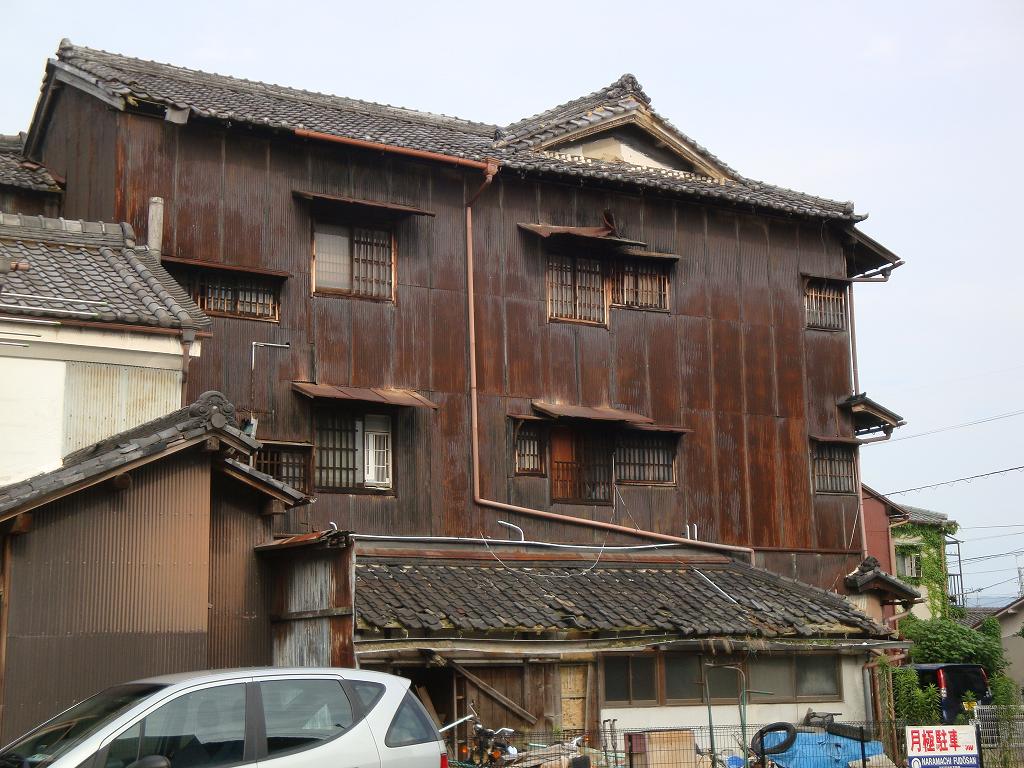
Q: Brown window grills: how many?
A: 11